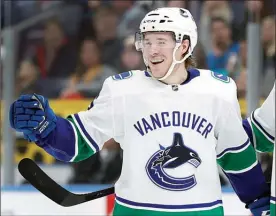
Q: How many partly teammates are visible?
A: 1